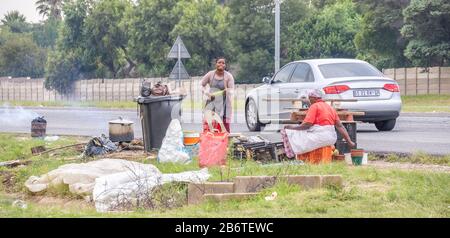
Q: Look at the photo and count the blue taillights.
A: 0